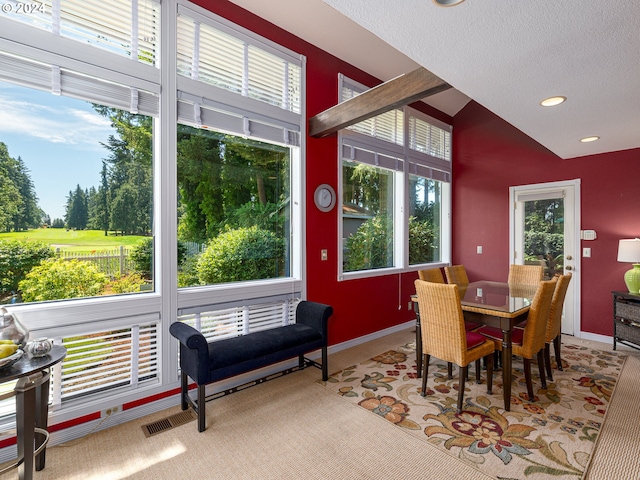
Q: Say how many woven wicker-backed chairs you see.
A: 6